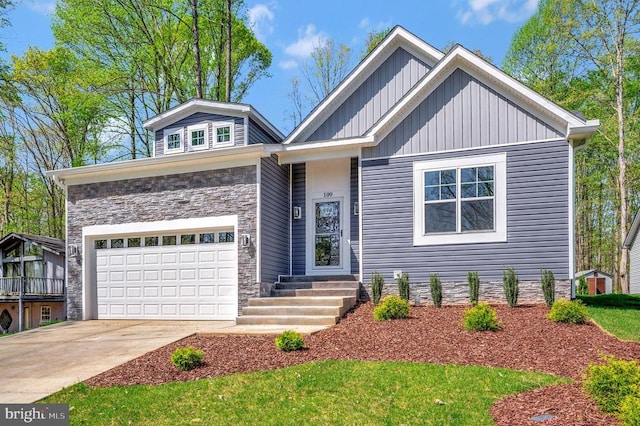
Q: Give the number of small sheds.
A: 1